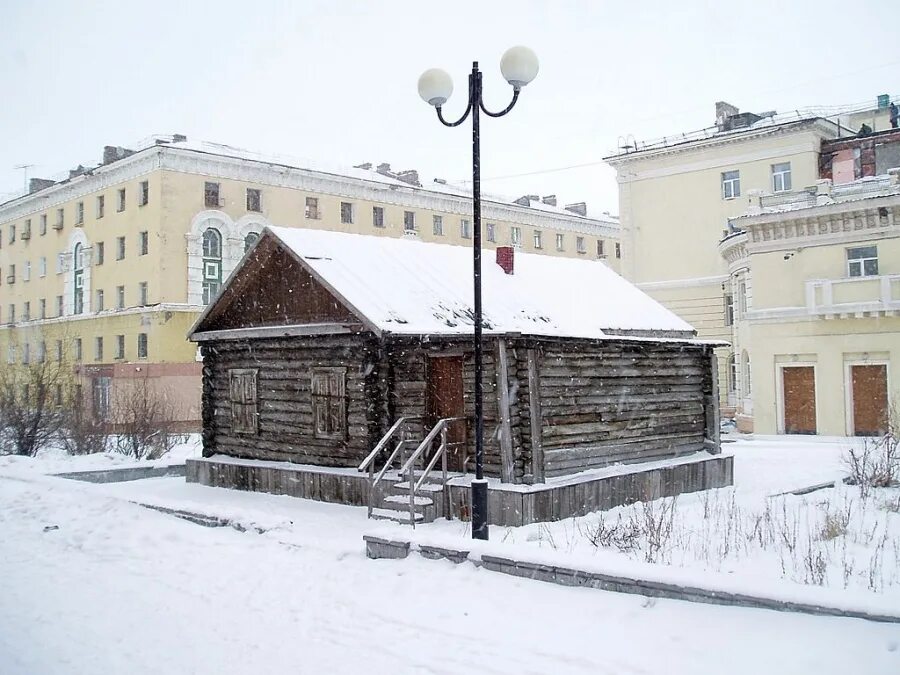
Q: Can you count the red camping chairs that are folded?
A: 0